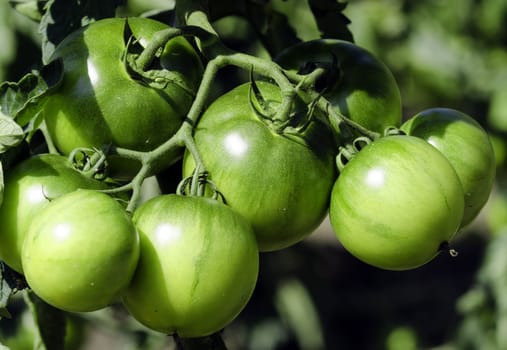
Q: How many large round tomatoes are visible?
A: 8